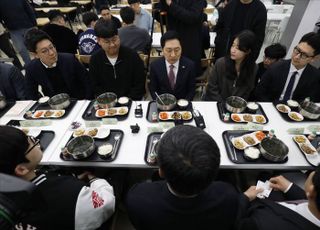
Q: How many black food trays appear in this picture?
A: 11